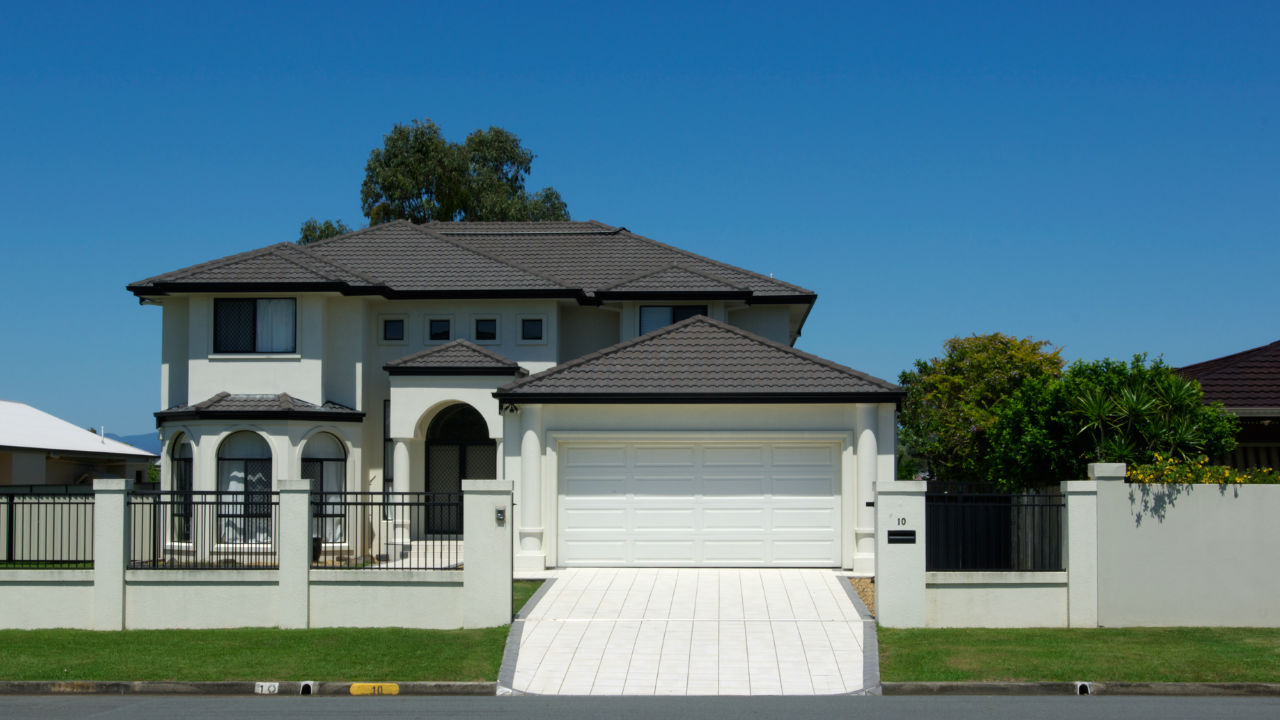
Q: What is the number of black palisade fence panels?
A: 4